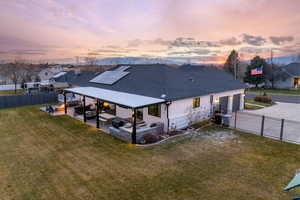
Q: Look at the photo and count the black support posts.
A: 4